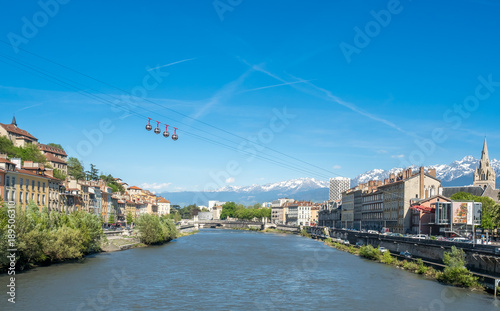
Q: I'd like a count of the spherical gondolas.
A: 4